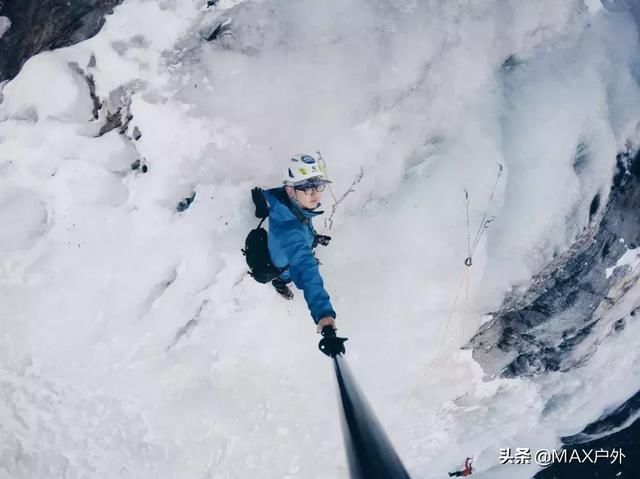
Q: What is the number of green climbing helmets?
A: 0